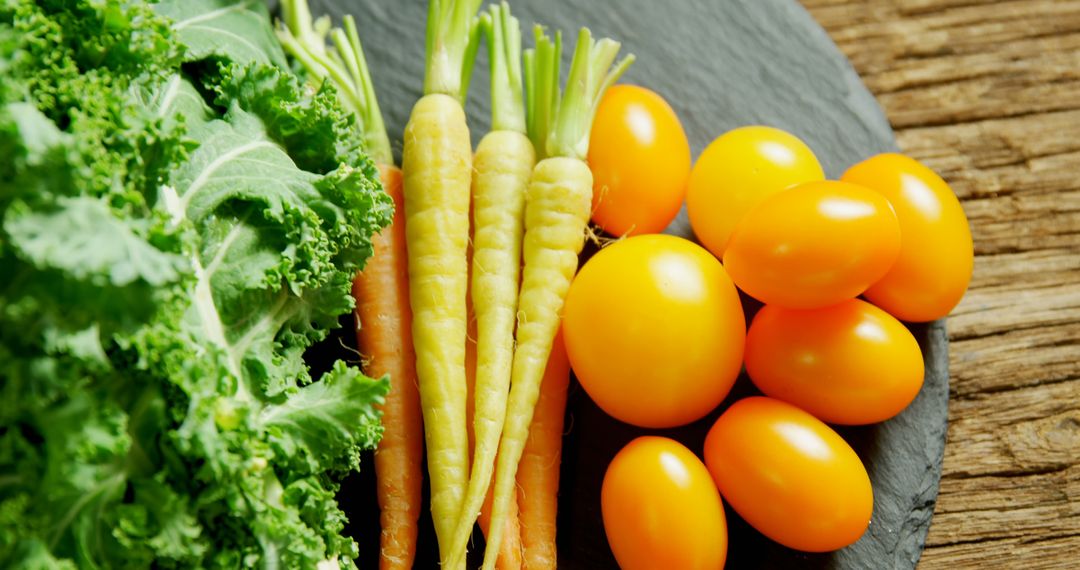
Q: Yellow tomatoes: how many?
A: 8